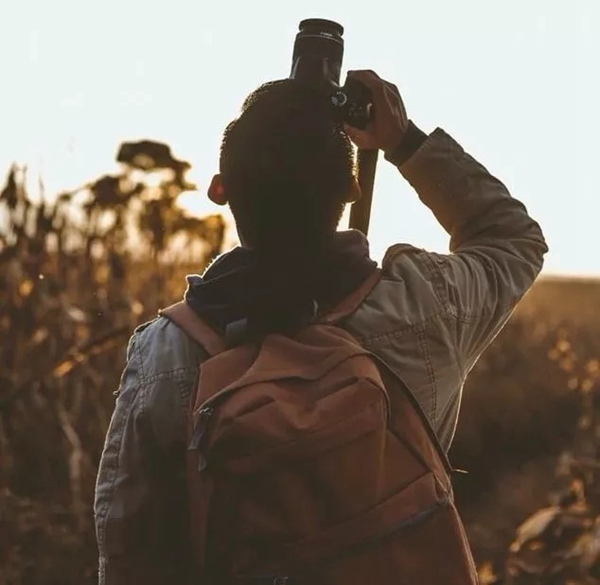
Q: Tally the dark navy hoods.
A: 1